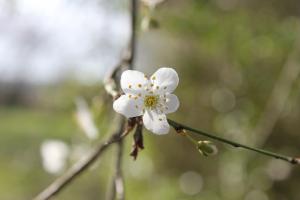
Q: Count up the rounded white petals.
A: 5